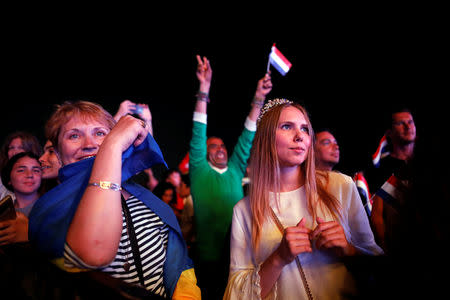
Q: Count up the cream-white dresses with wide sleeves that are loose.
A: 1